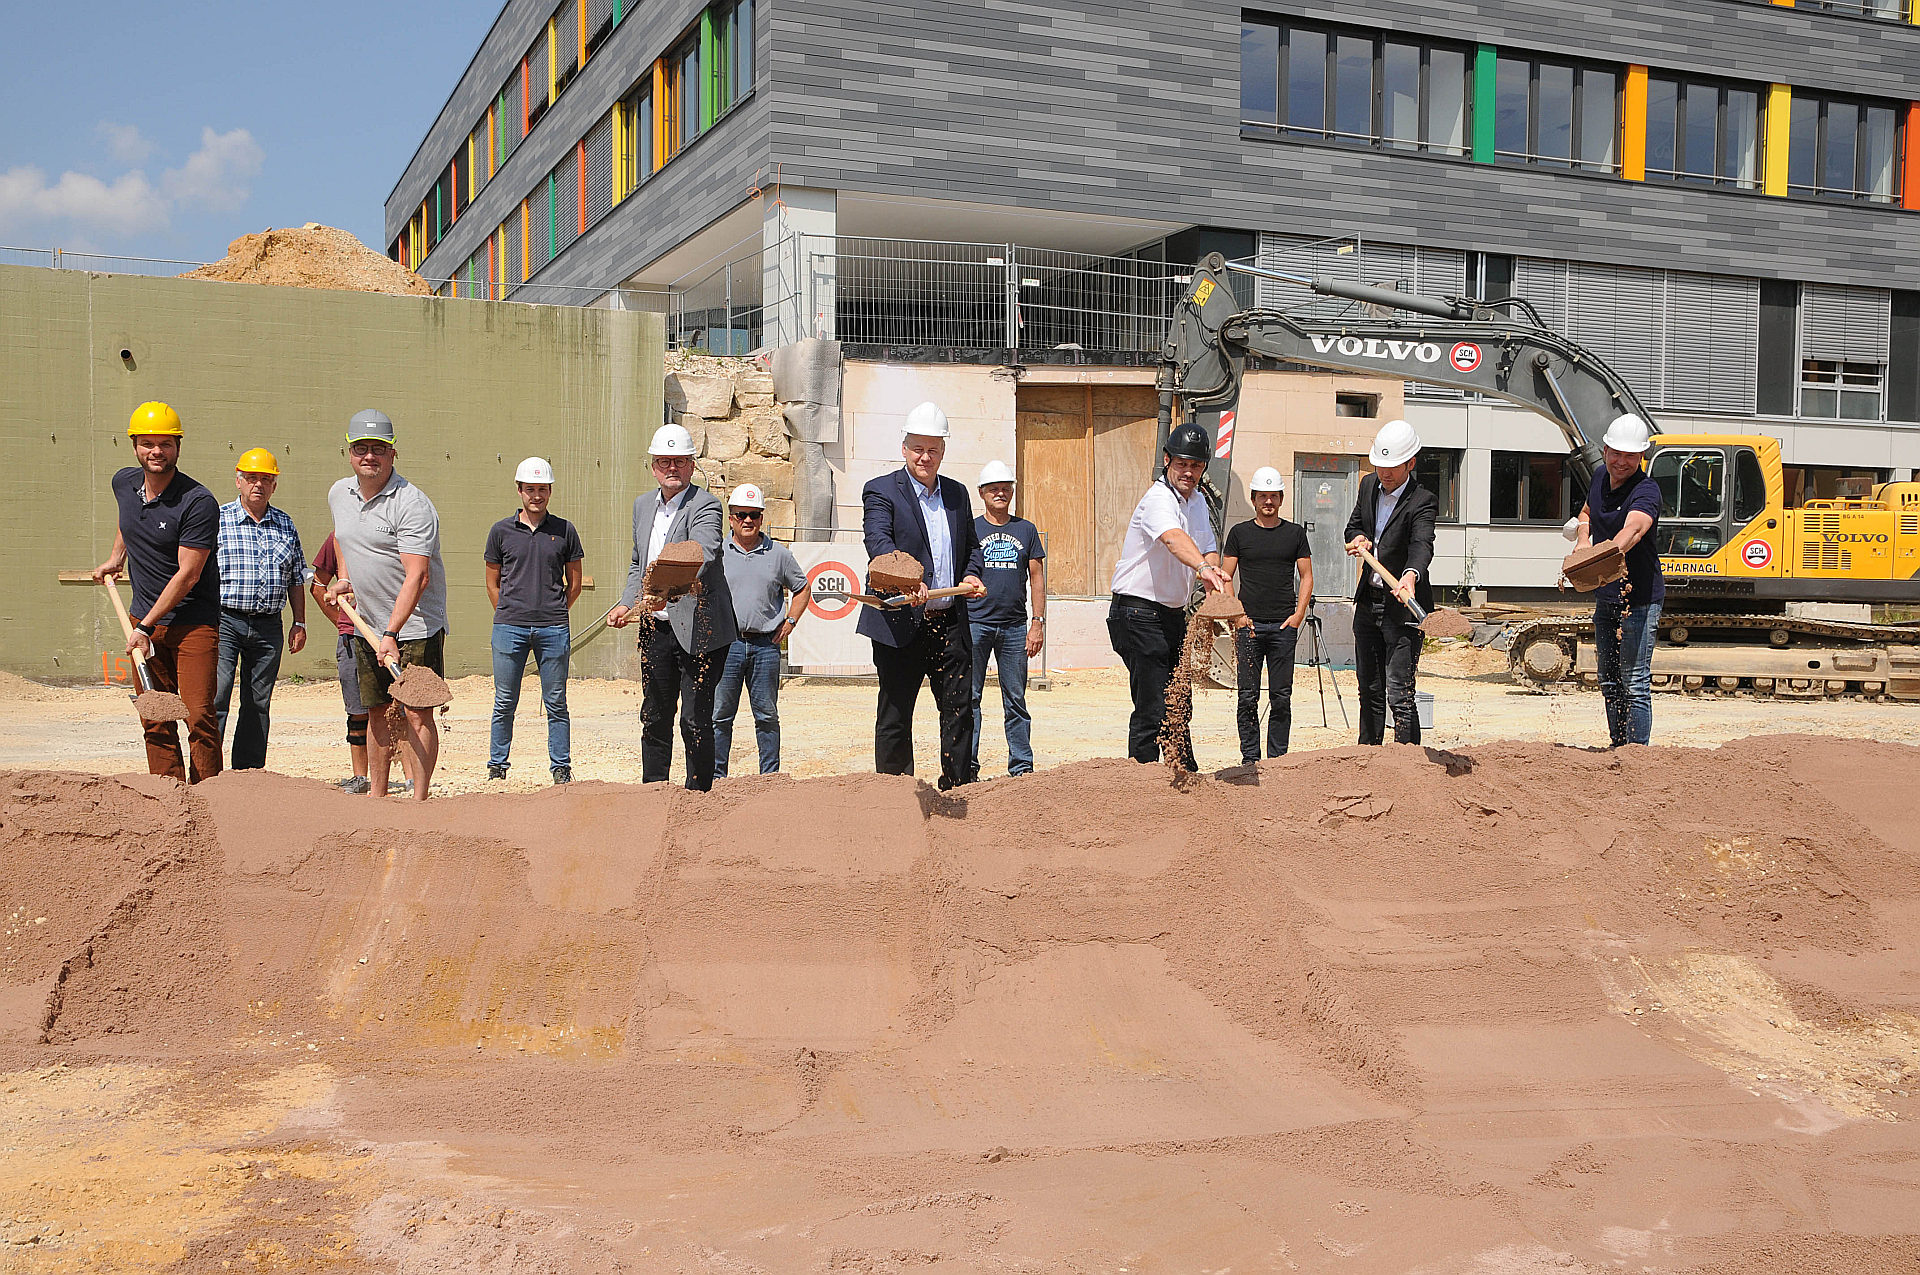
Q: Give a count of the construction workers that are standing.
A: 13